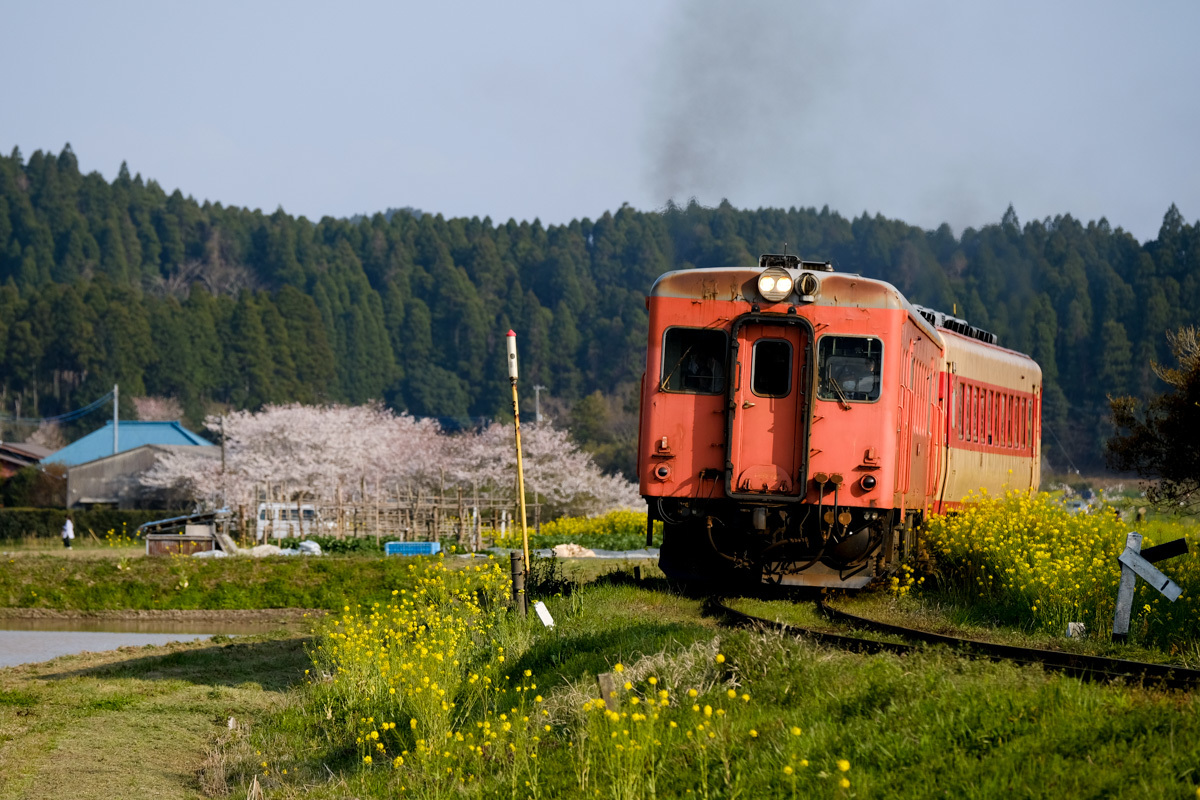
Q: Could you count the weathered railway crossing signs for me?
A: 1